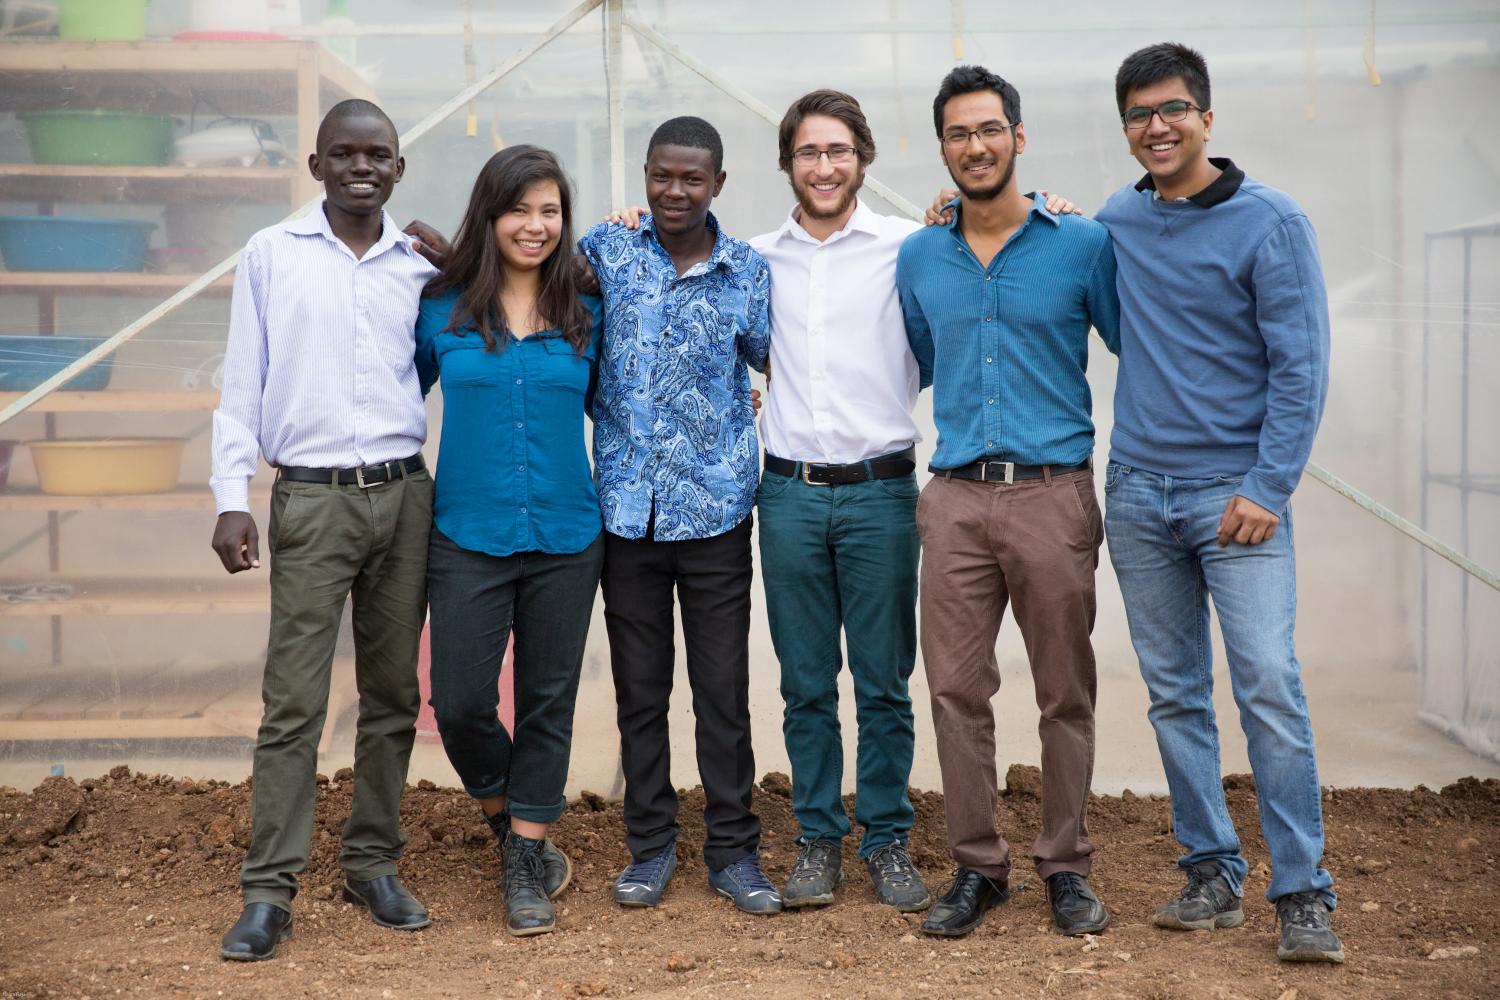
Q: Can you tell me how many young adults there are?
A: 6